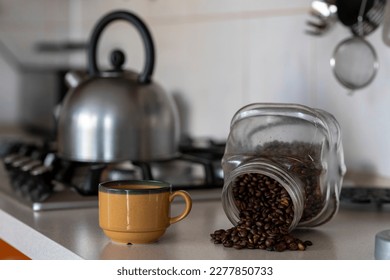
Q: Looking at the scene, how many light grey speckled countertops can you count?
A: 1